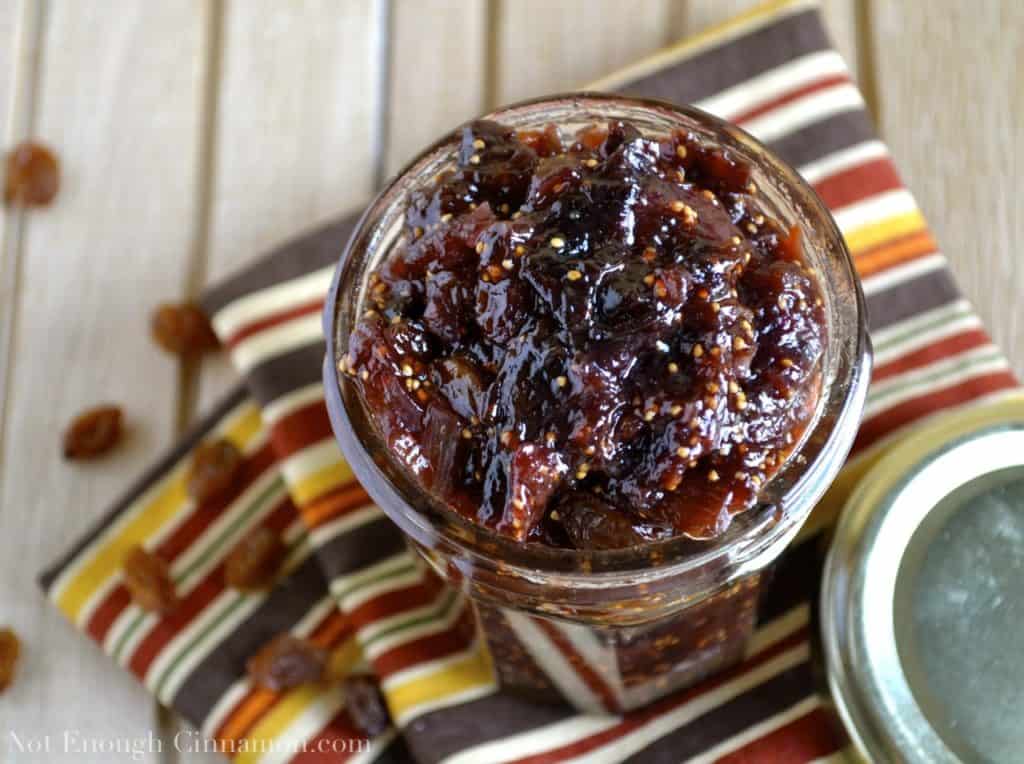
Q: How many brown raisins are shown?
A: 9